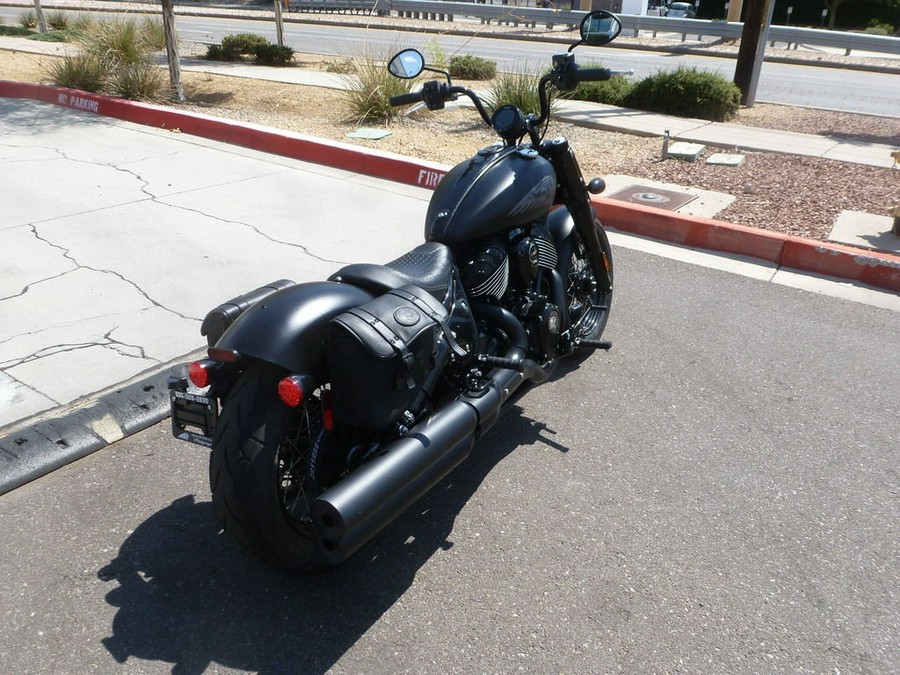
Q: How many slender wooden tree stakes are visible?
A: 3